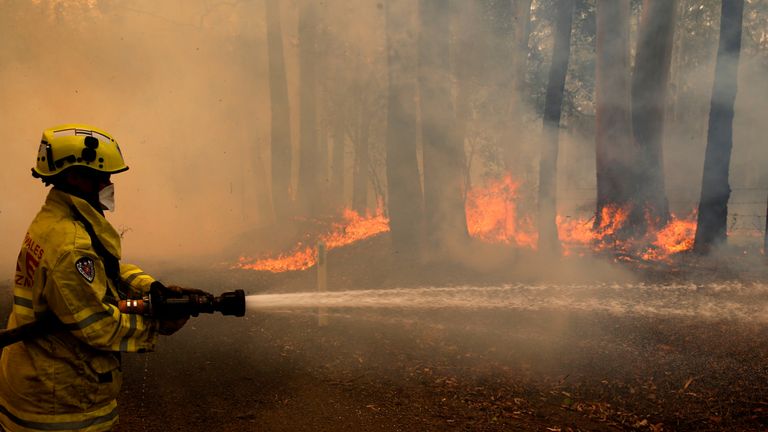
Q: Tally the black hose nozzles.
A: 1